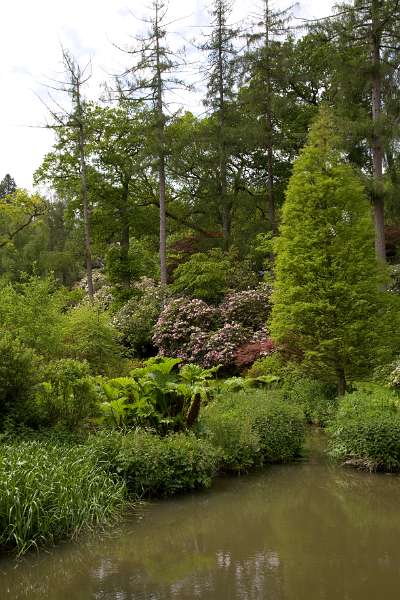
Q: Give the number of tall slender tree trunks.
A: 5